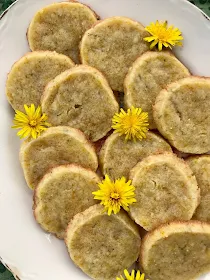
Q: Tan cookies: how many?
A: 13